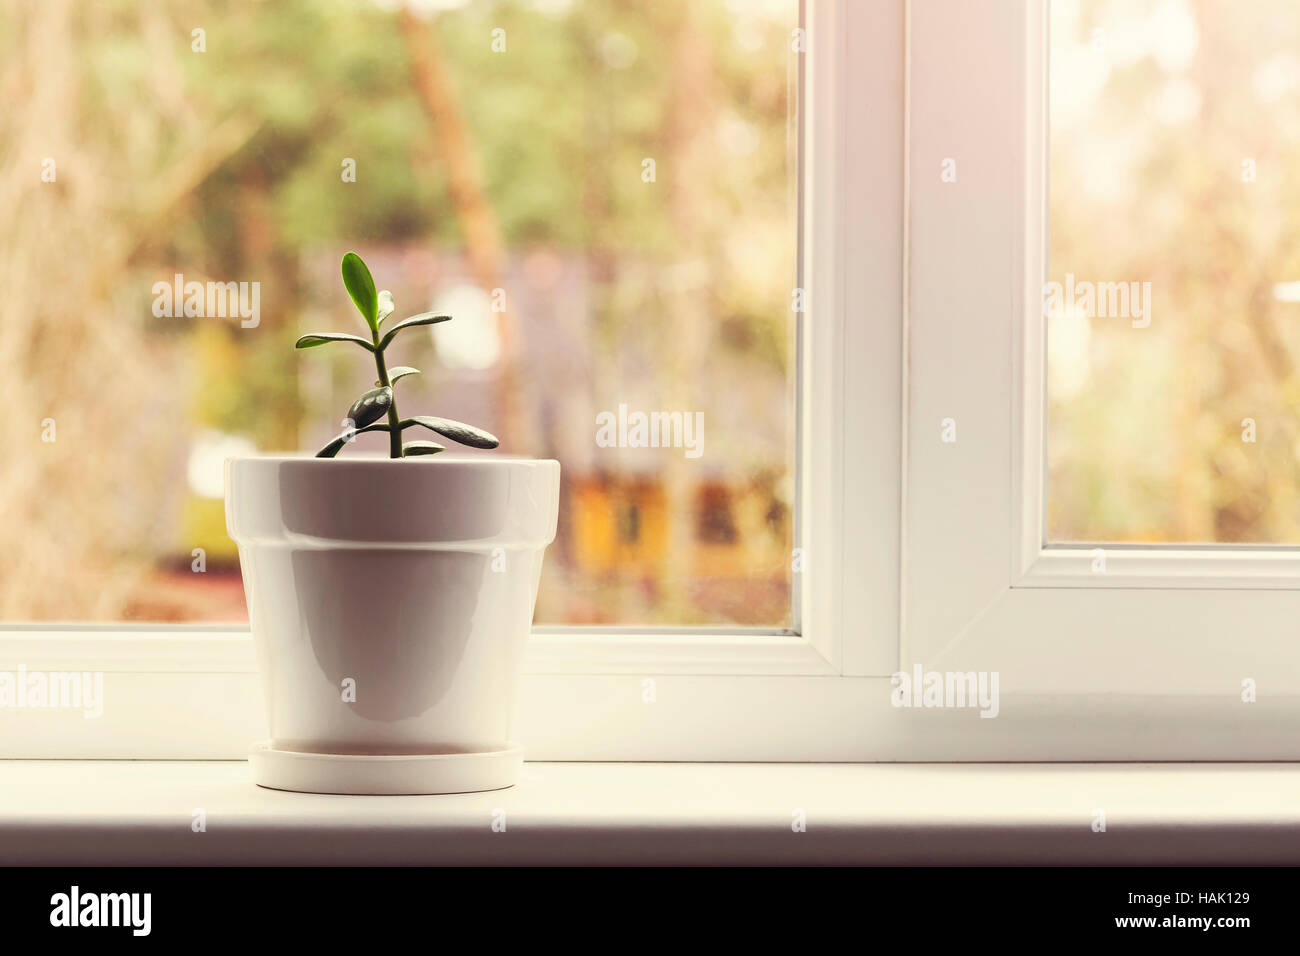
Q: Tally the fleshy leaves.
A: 9